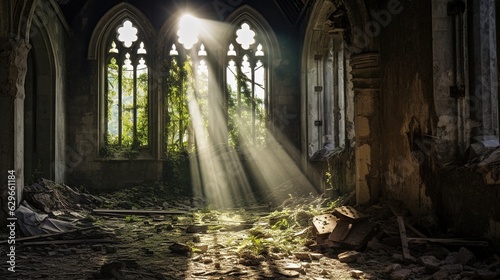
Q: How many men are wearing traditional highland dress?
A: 0